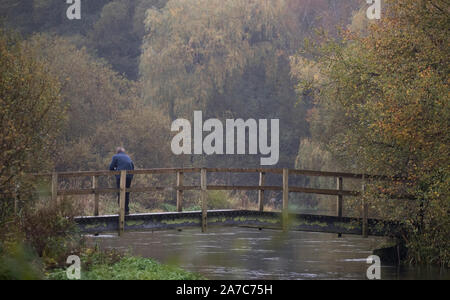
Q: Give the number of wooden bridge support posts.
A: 9